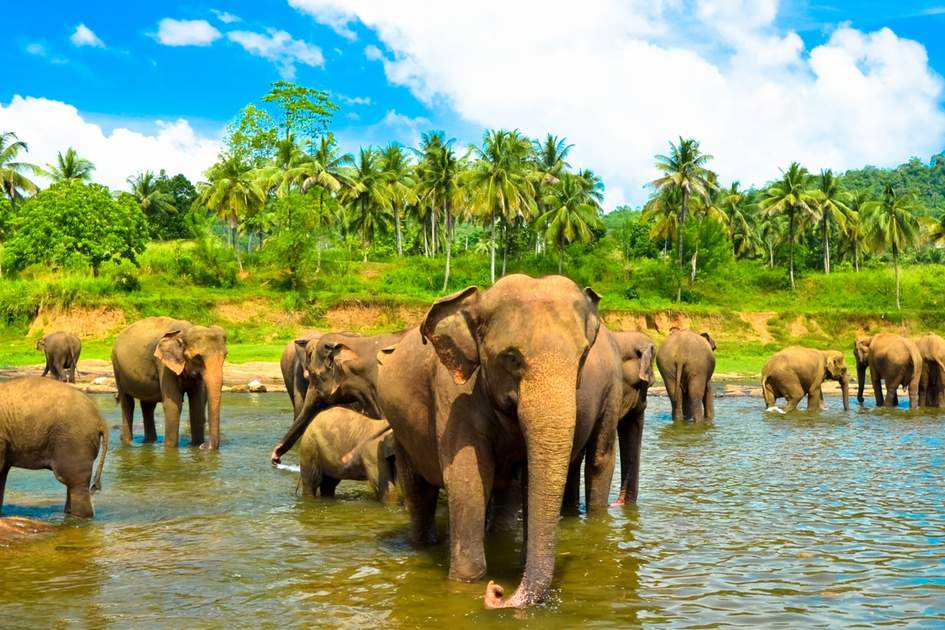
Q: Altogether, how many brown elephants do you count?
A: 12